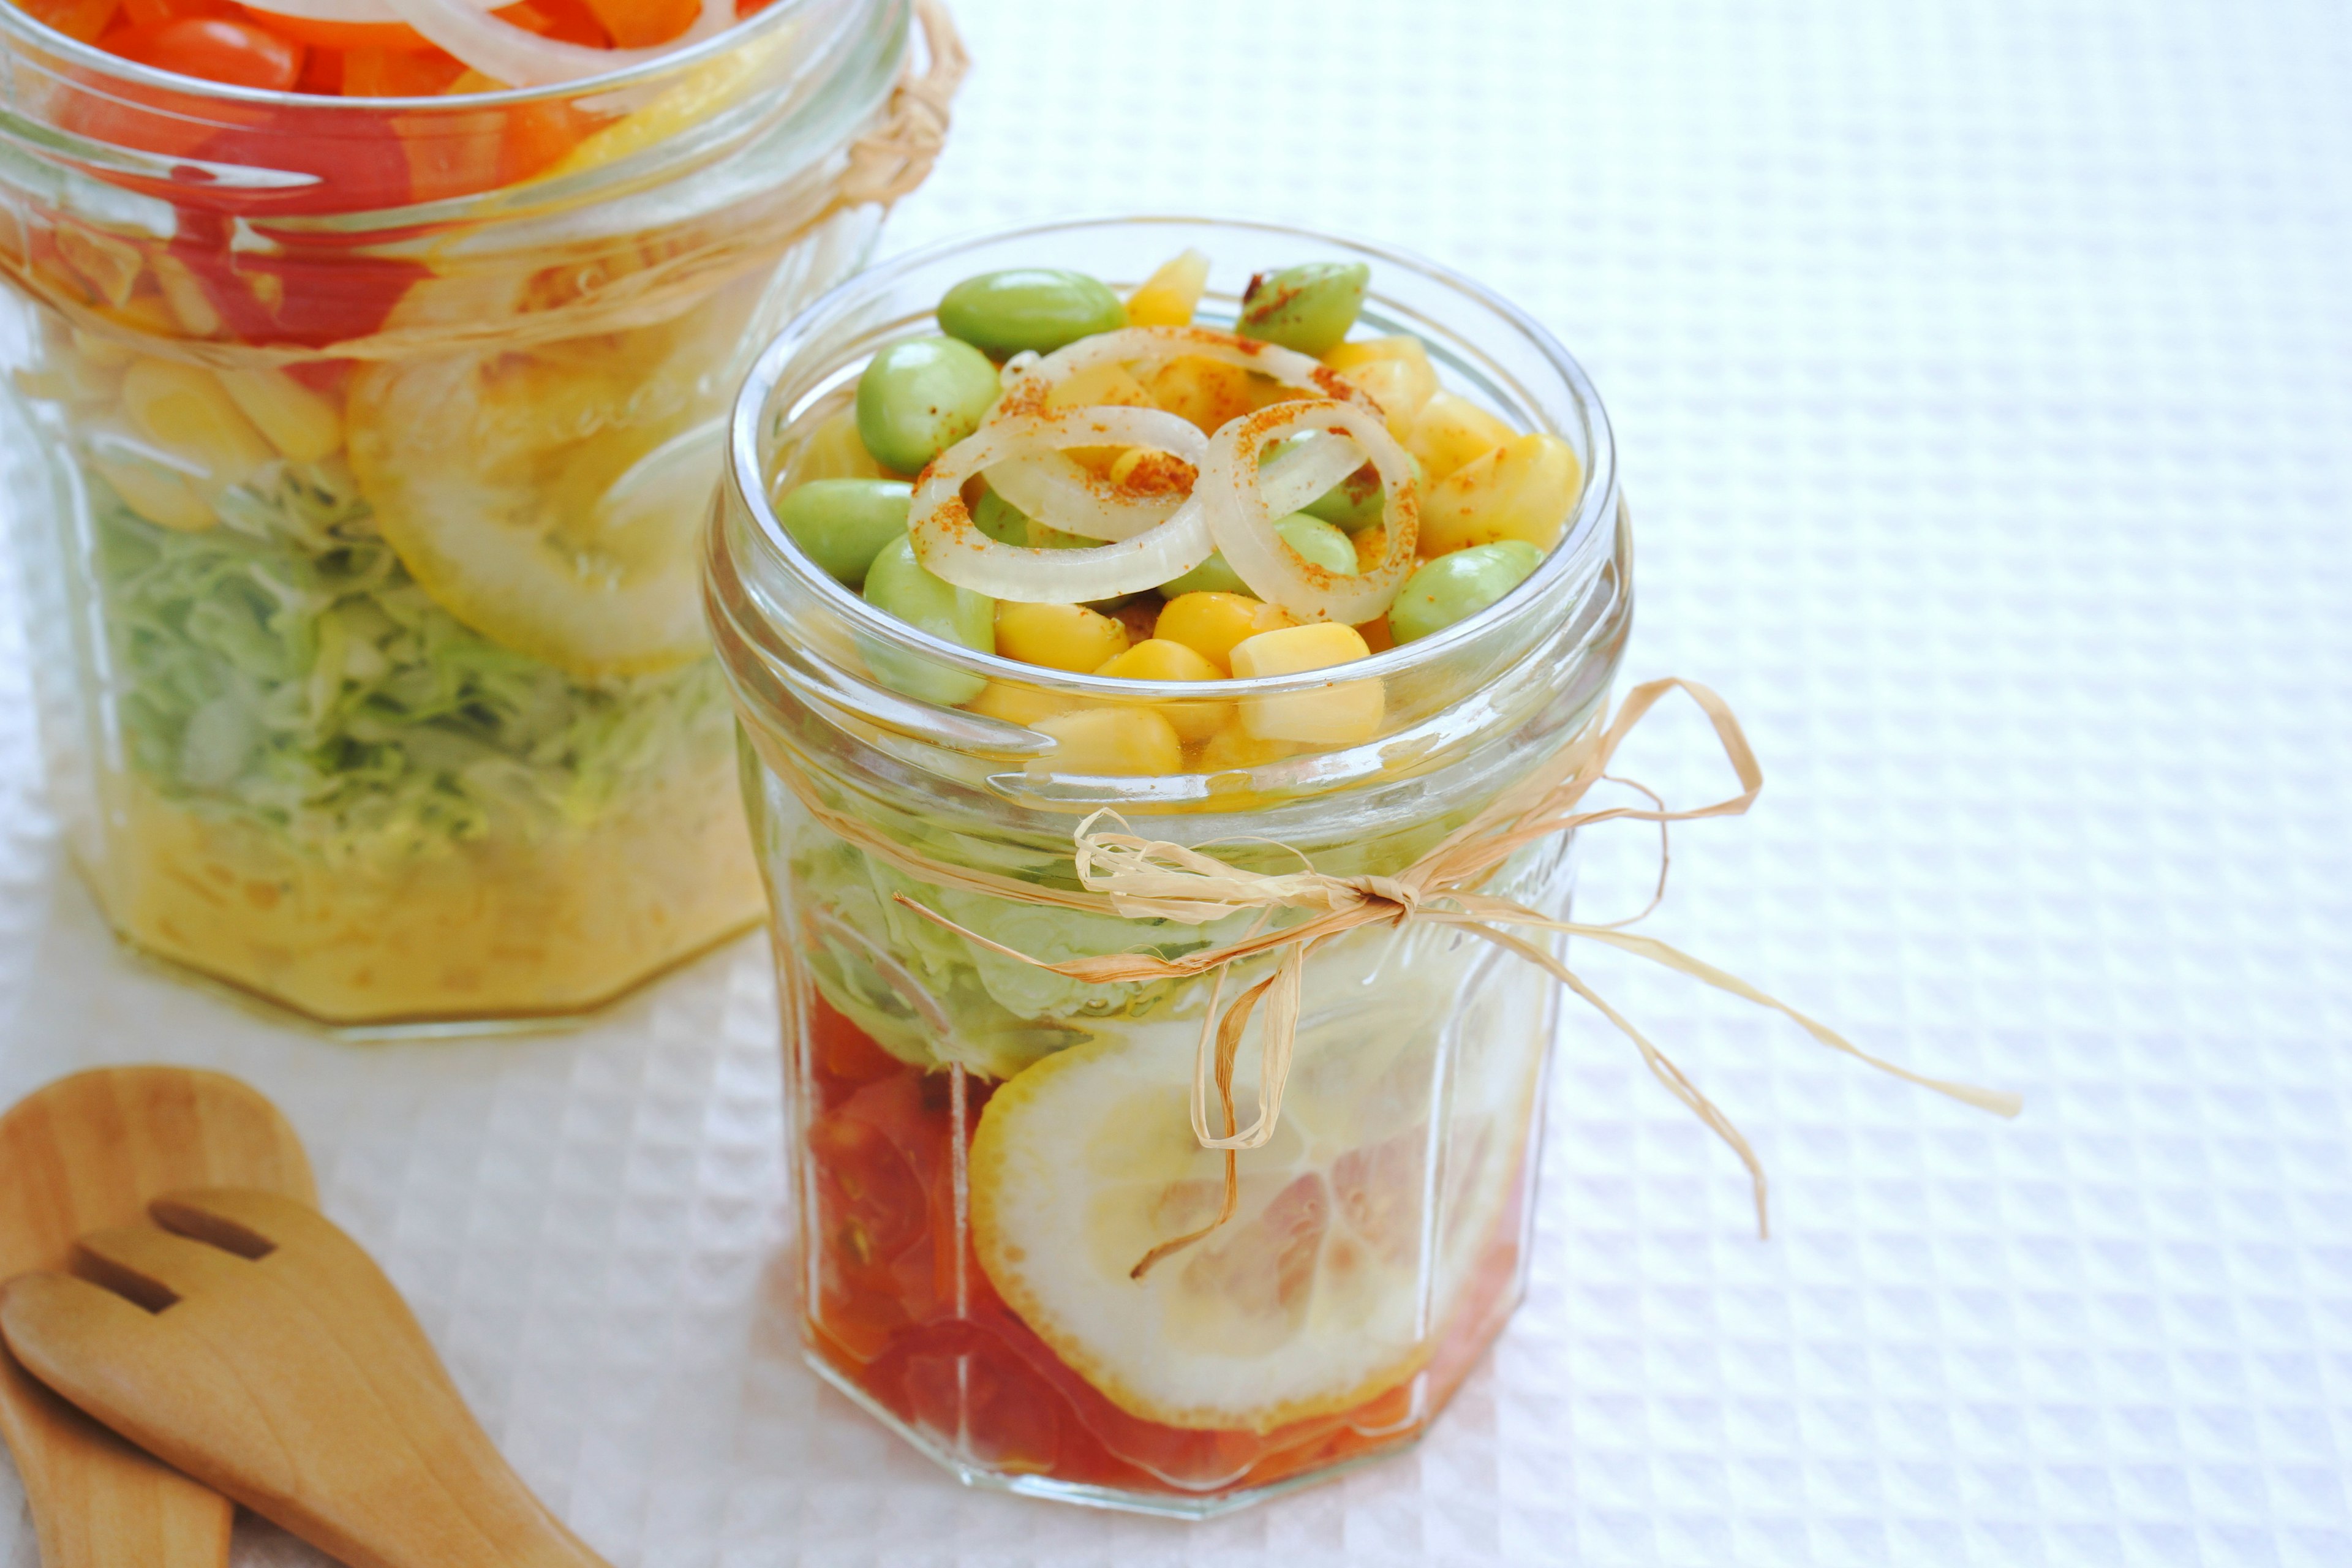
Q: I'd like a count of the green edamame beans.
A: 9